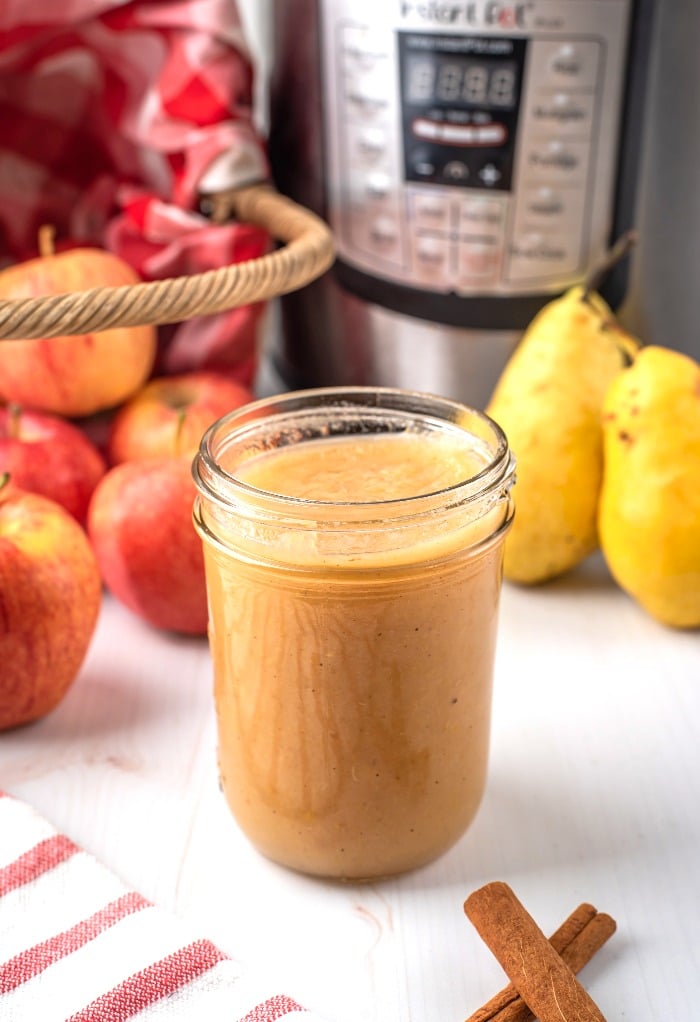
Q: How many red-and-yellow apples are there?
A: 5